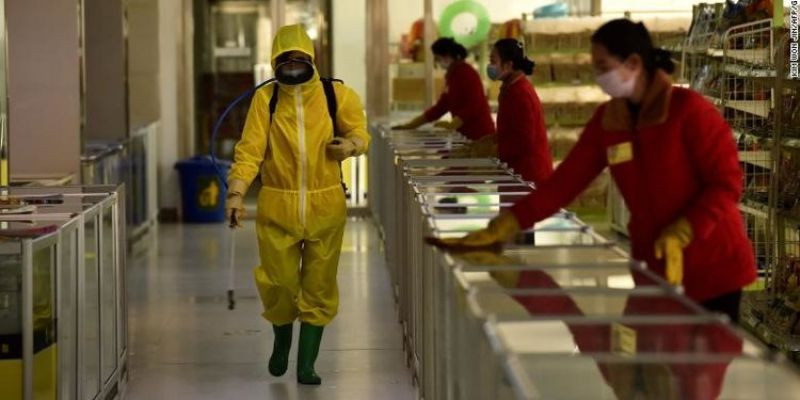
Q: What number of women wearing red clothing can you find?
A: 3